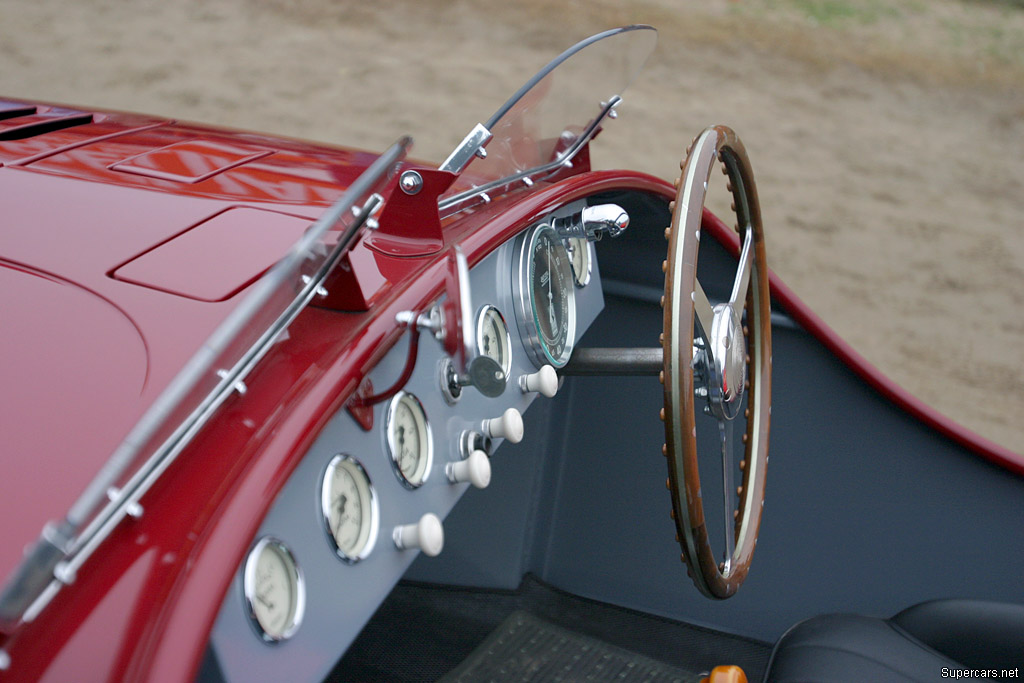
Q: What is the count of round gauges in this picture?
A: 6